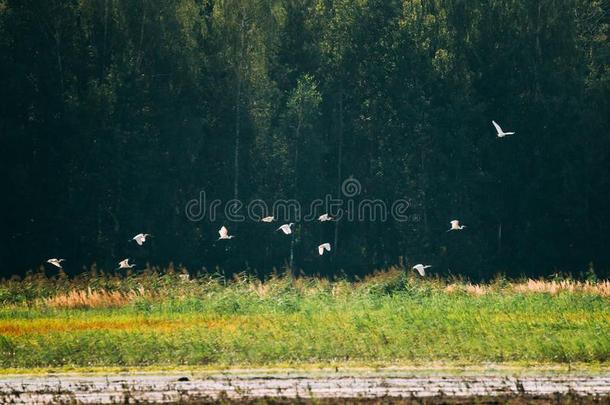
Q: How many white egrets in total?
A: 11